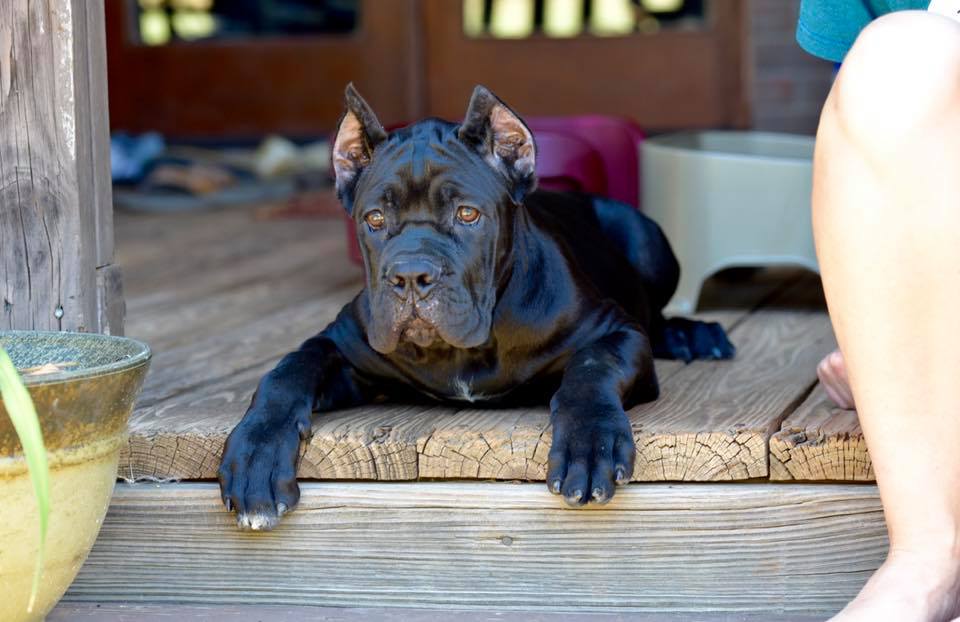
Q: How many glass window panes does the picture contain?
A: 2